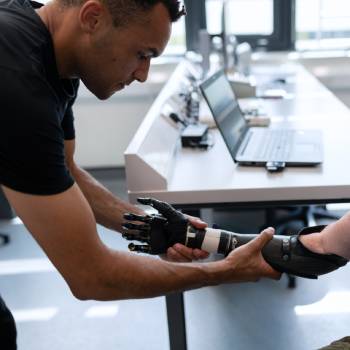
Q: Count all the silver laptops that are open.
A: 1